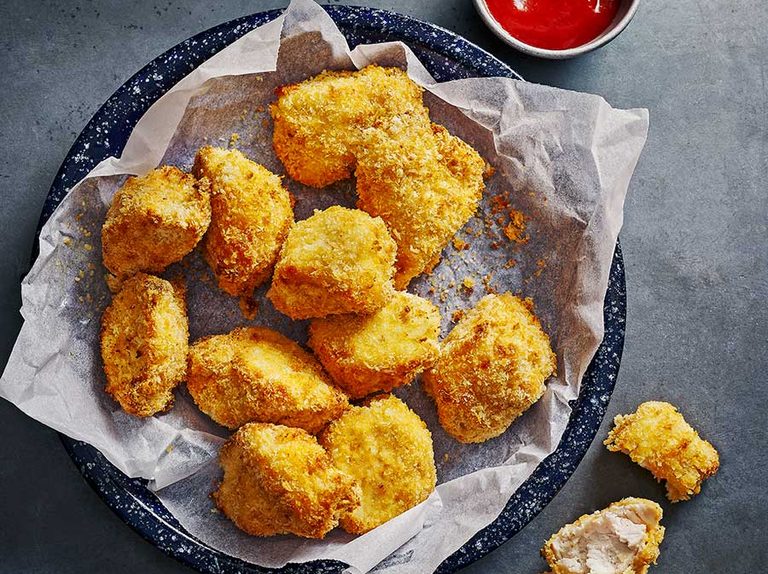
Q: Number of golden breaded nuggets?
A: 13